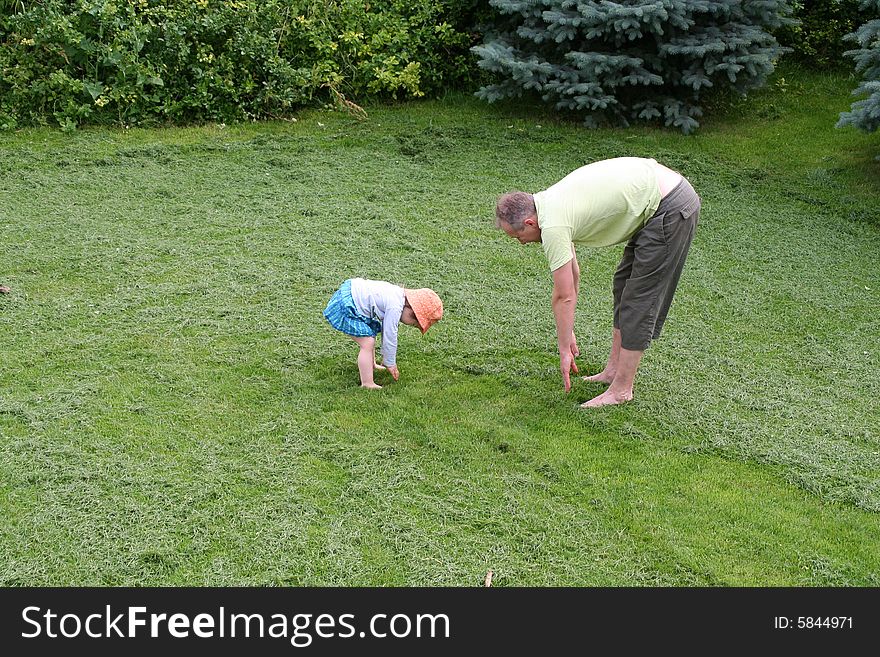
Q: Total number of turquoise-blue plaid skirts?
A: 1